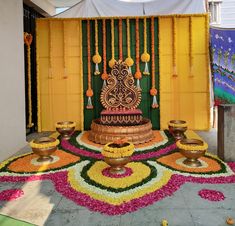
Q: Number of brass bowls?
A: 5